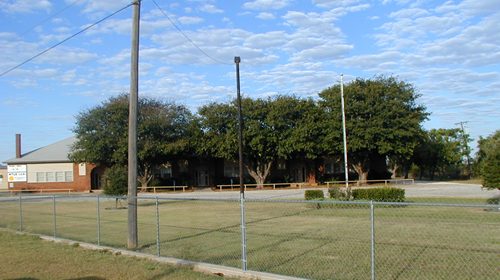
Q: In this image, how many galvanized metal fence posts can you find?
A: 6